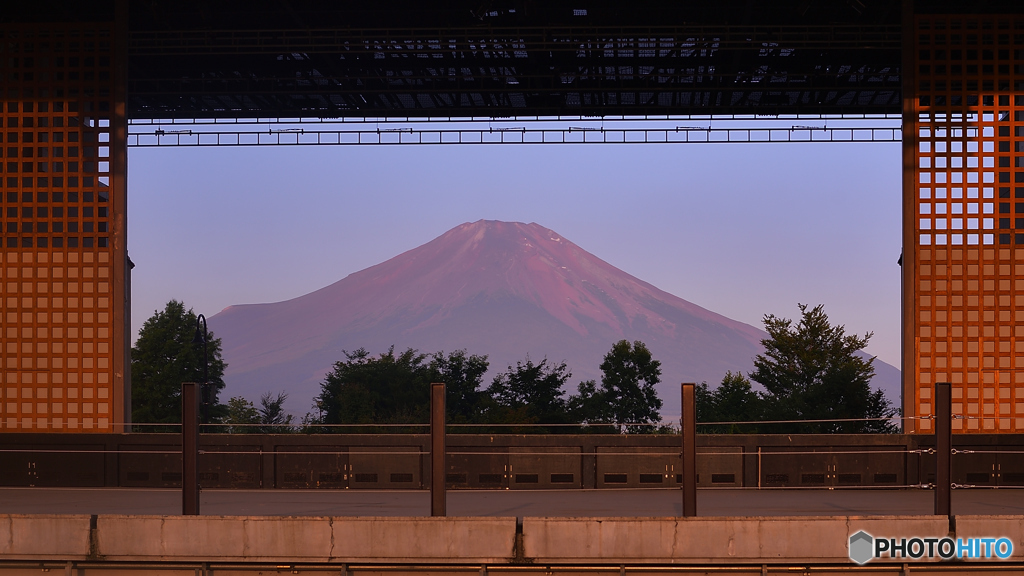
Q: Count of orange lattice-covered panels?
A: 2